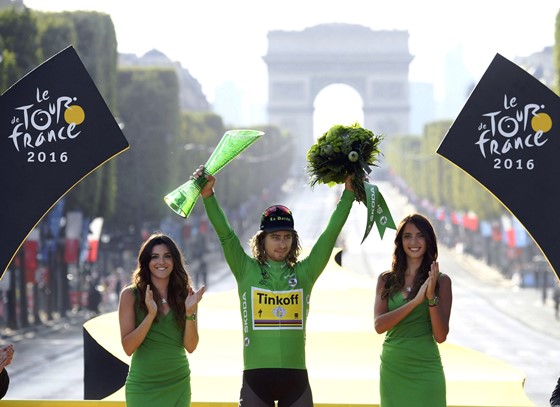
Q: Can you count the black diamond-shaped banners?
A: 2